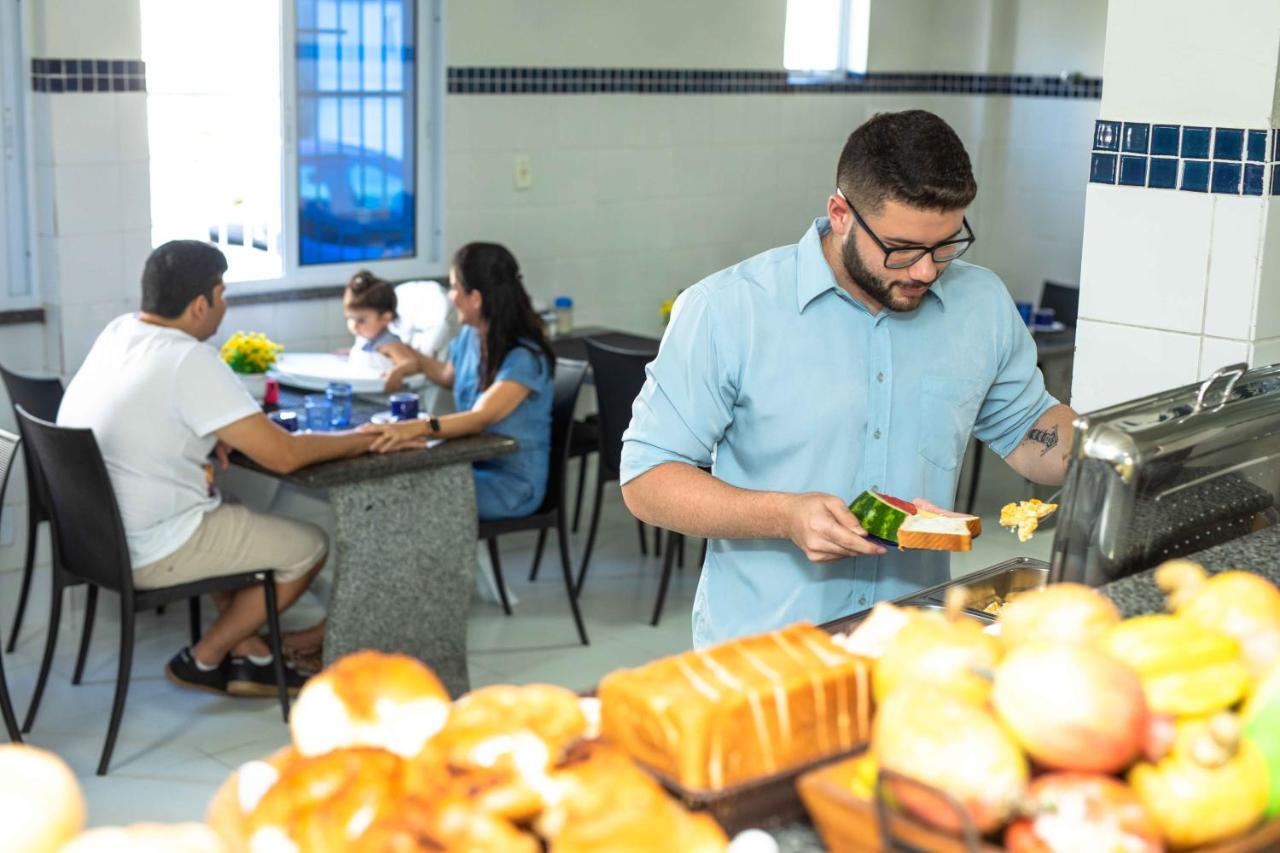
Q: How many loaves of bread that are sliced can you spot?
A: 1